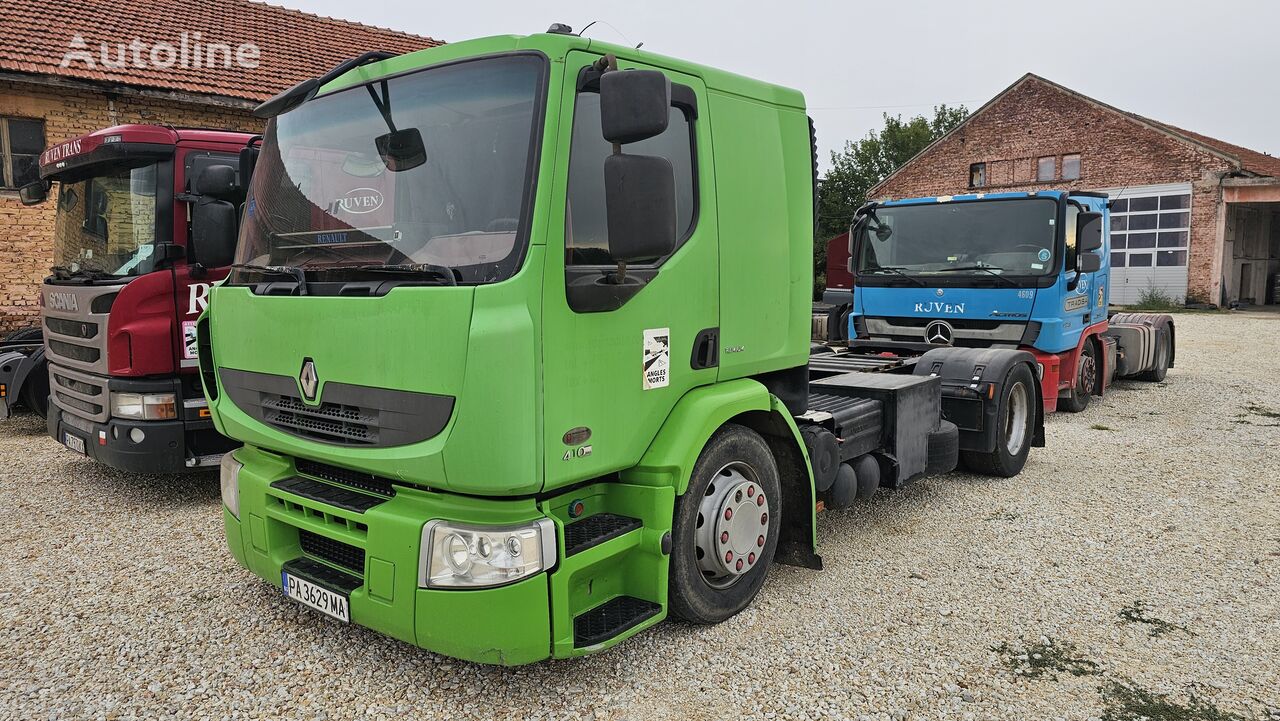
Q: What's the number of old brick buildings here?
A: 2